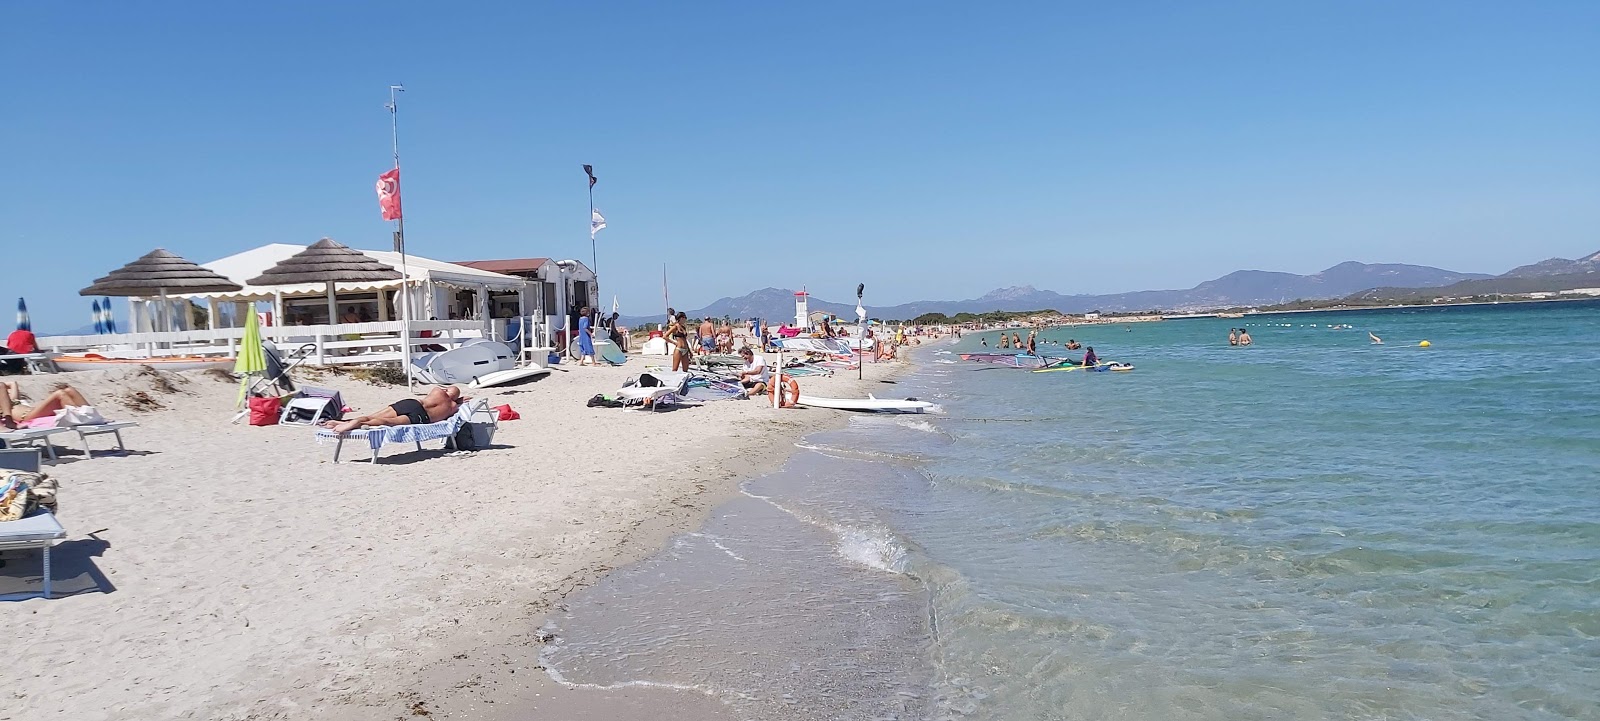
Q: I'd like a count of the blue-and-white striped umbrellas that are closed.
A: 3